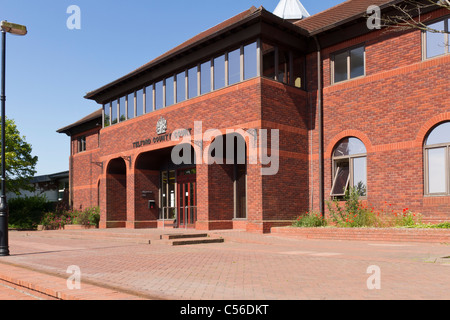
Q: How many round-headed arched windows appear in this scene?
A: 2